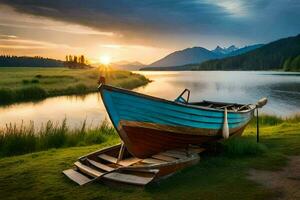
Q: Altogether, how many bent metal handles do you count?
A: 1